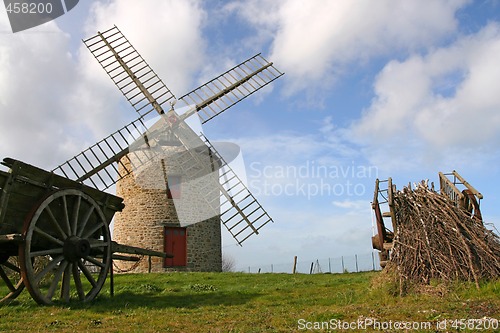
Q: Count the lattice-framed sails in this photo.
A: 4